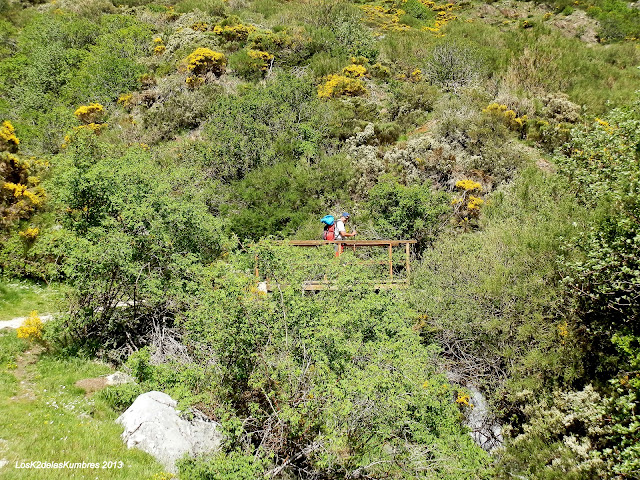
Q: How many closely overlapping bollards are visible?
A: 0